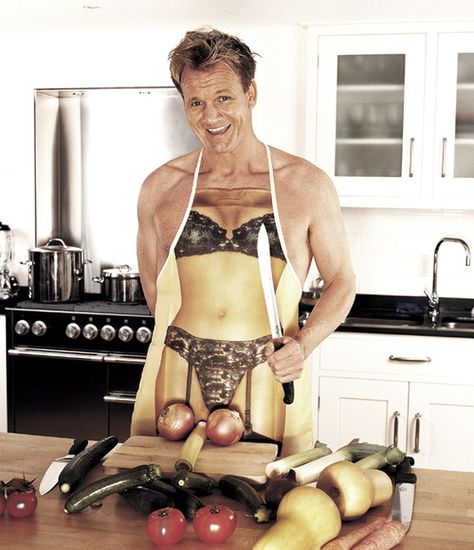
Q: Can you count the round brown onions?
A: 2